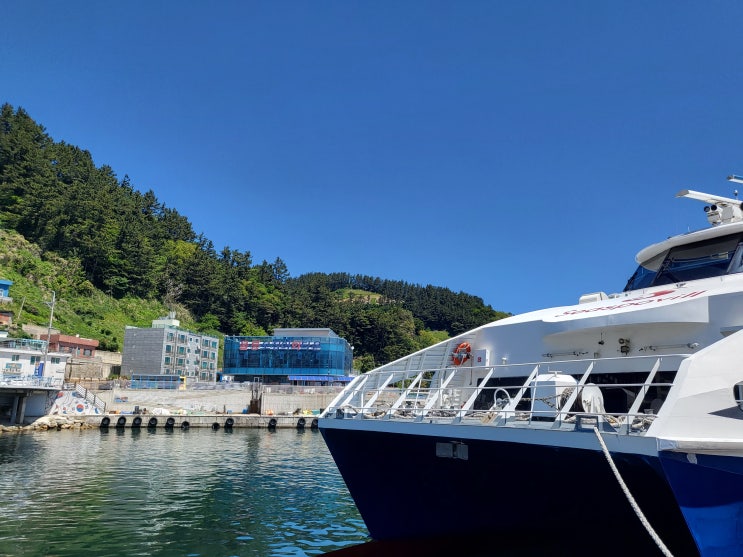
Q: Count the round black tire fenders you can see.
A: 11